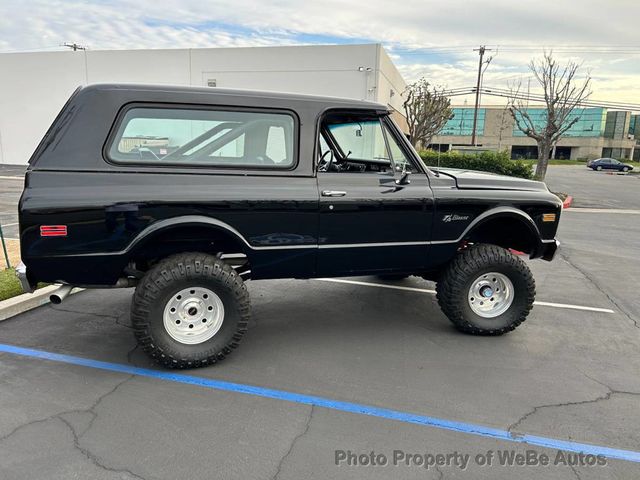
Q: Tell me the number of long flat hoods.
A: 1